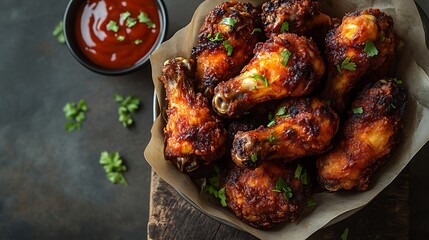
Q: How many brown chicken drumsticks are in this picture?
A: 8